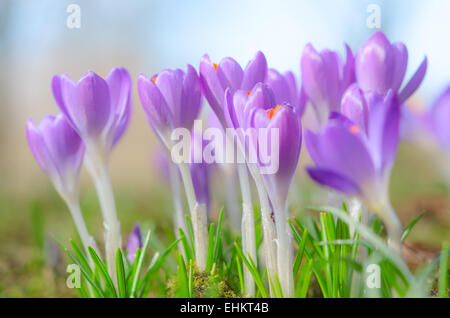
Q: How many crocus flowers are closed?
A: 1